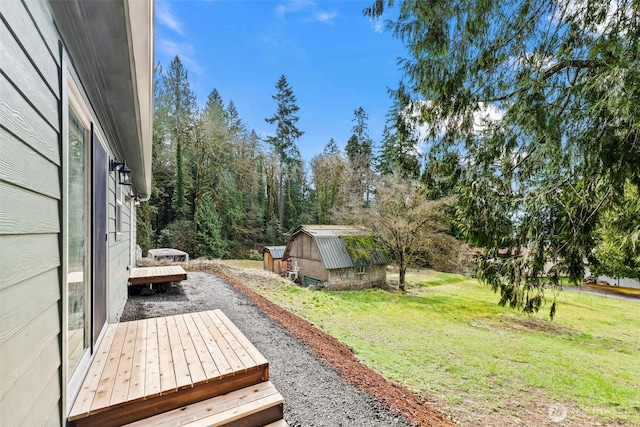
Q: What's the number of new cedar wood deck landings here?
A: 2